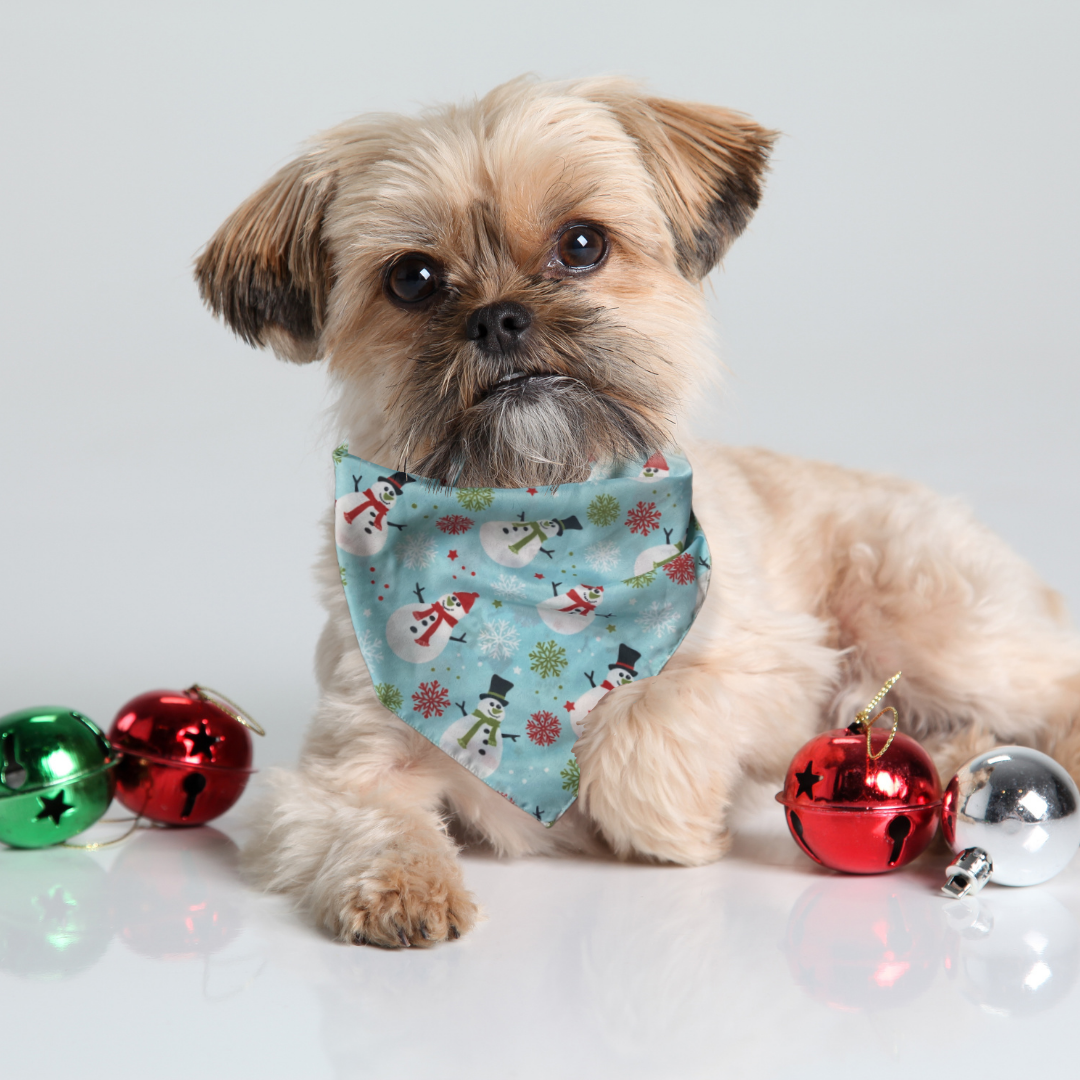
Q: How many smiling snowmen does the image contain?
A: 6